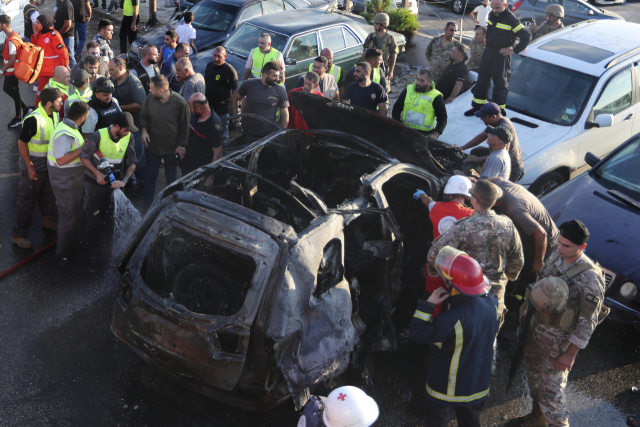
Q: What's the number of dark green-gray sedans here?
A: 1